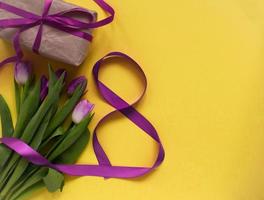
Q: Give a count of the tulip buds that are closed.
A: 5